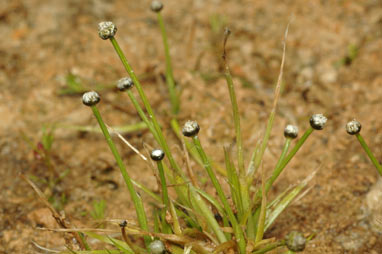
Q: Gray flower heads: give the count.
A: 11